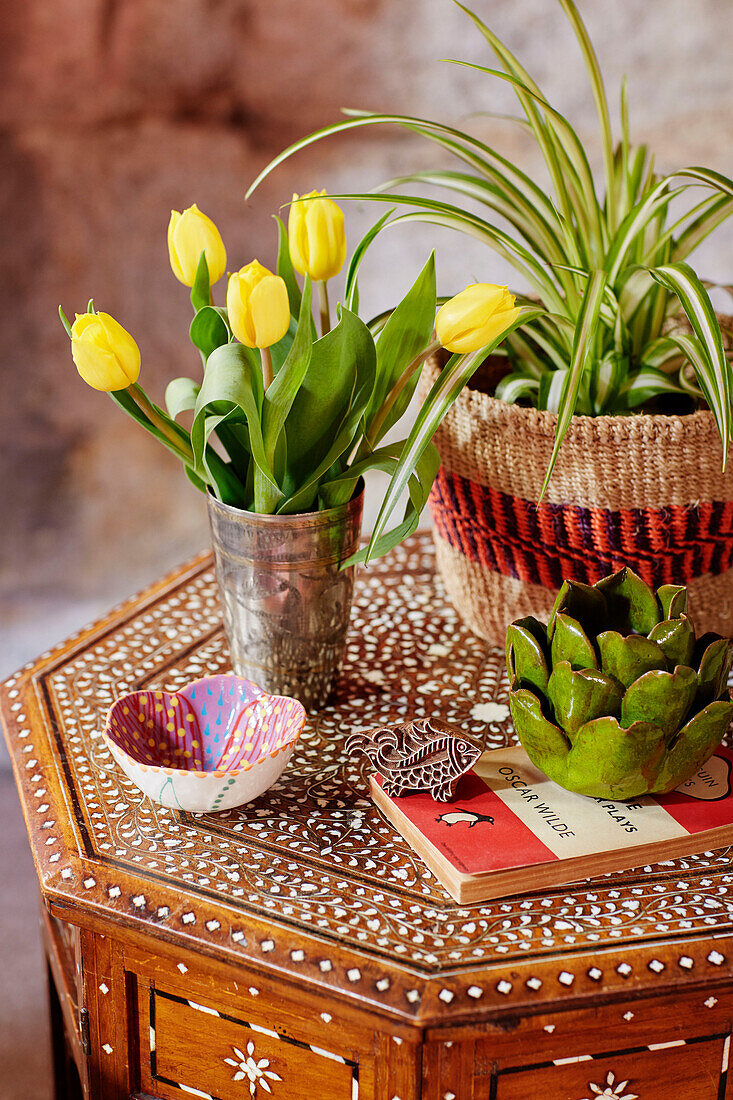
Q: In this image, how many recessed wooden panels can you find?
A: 2